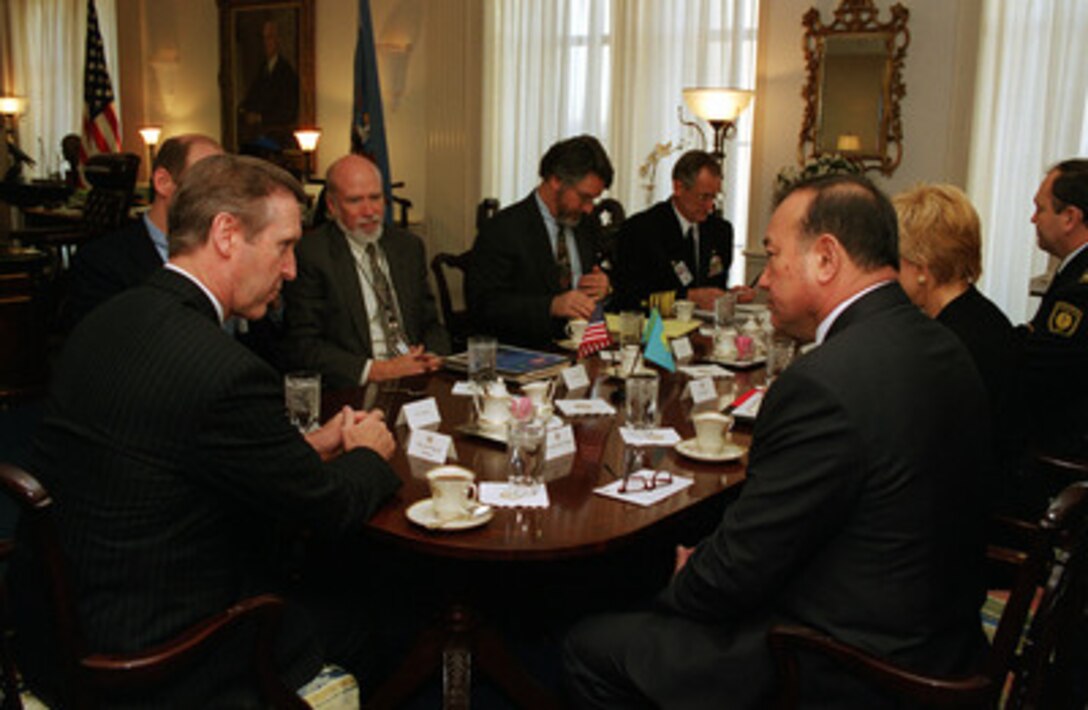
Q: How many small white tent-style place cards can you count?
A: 6